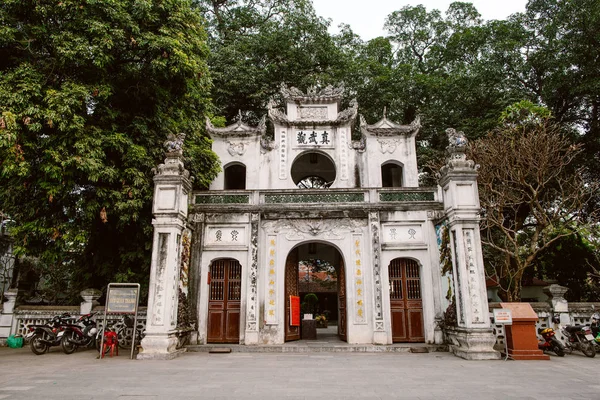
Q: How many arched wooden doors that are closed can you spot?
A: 2